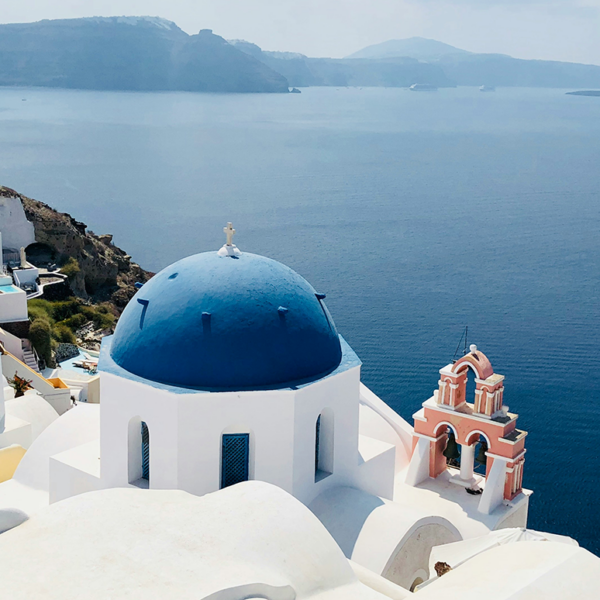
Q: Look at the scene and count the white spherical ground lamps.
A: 0